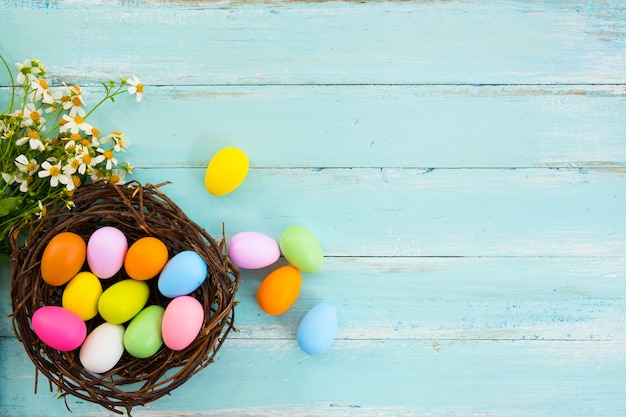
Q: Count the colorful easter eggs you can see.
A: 15